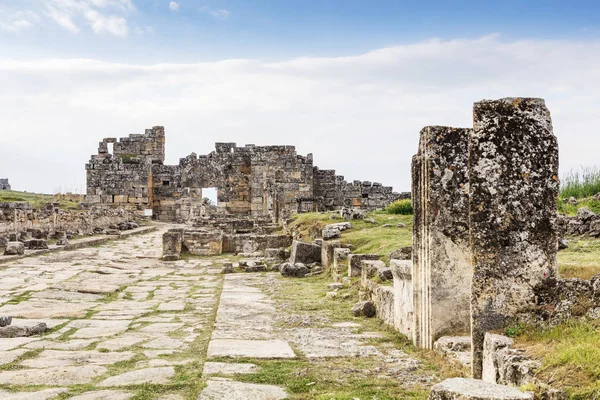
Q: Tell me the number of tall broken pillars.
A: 2